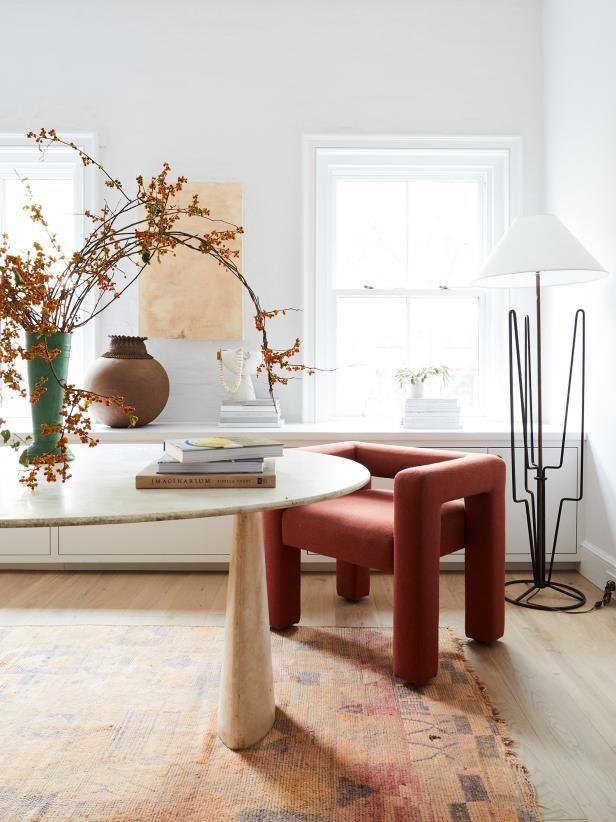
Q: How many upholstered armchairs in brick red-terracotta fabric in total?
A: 1